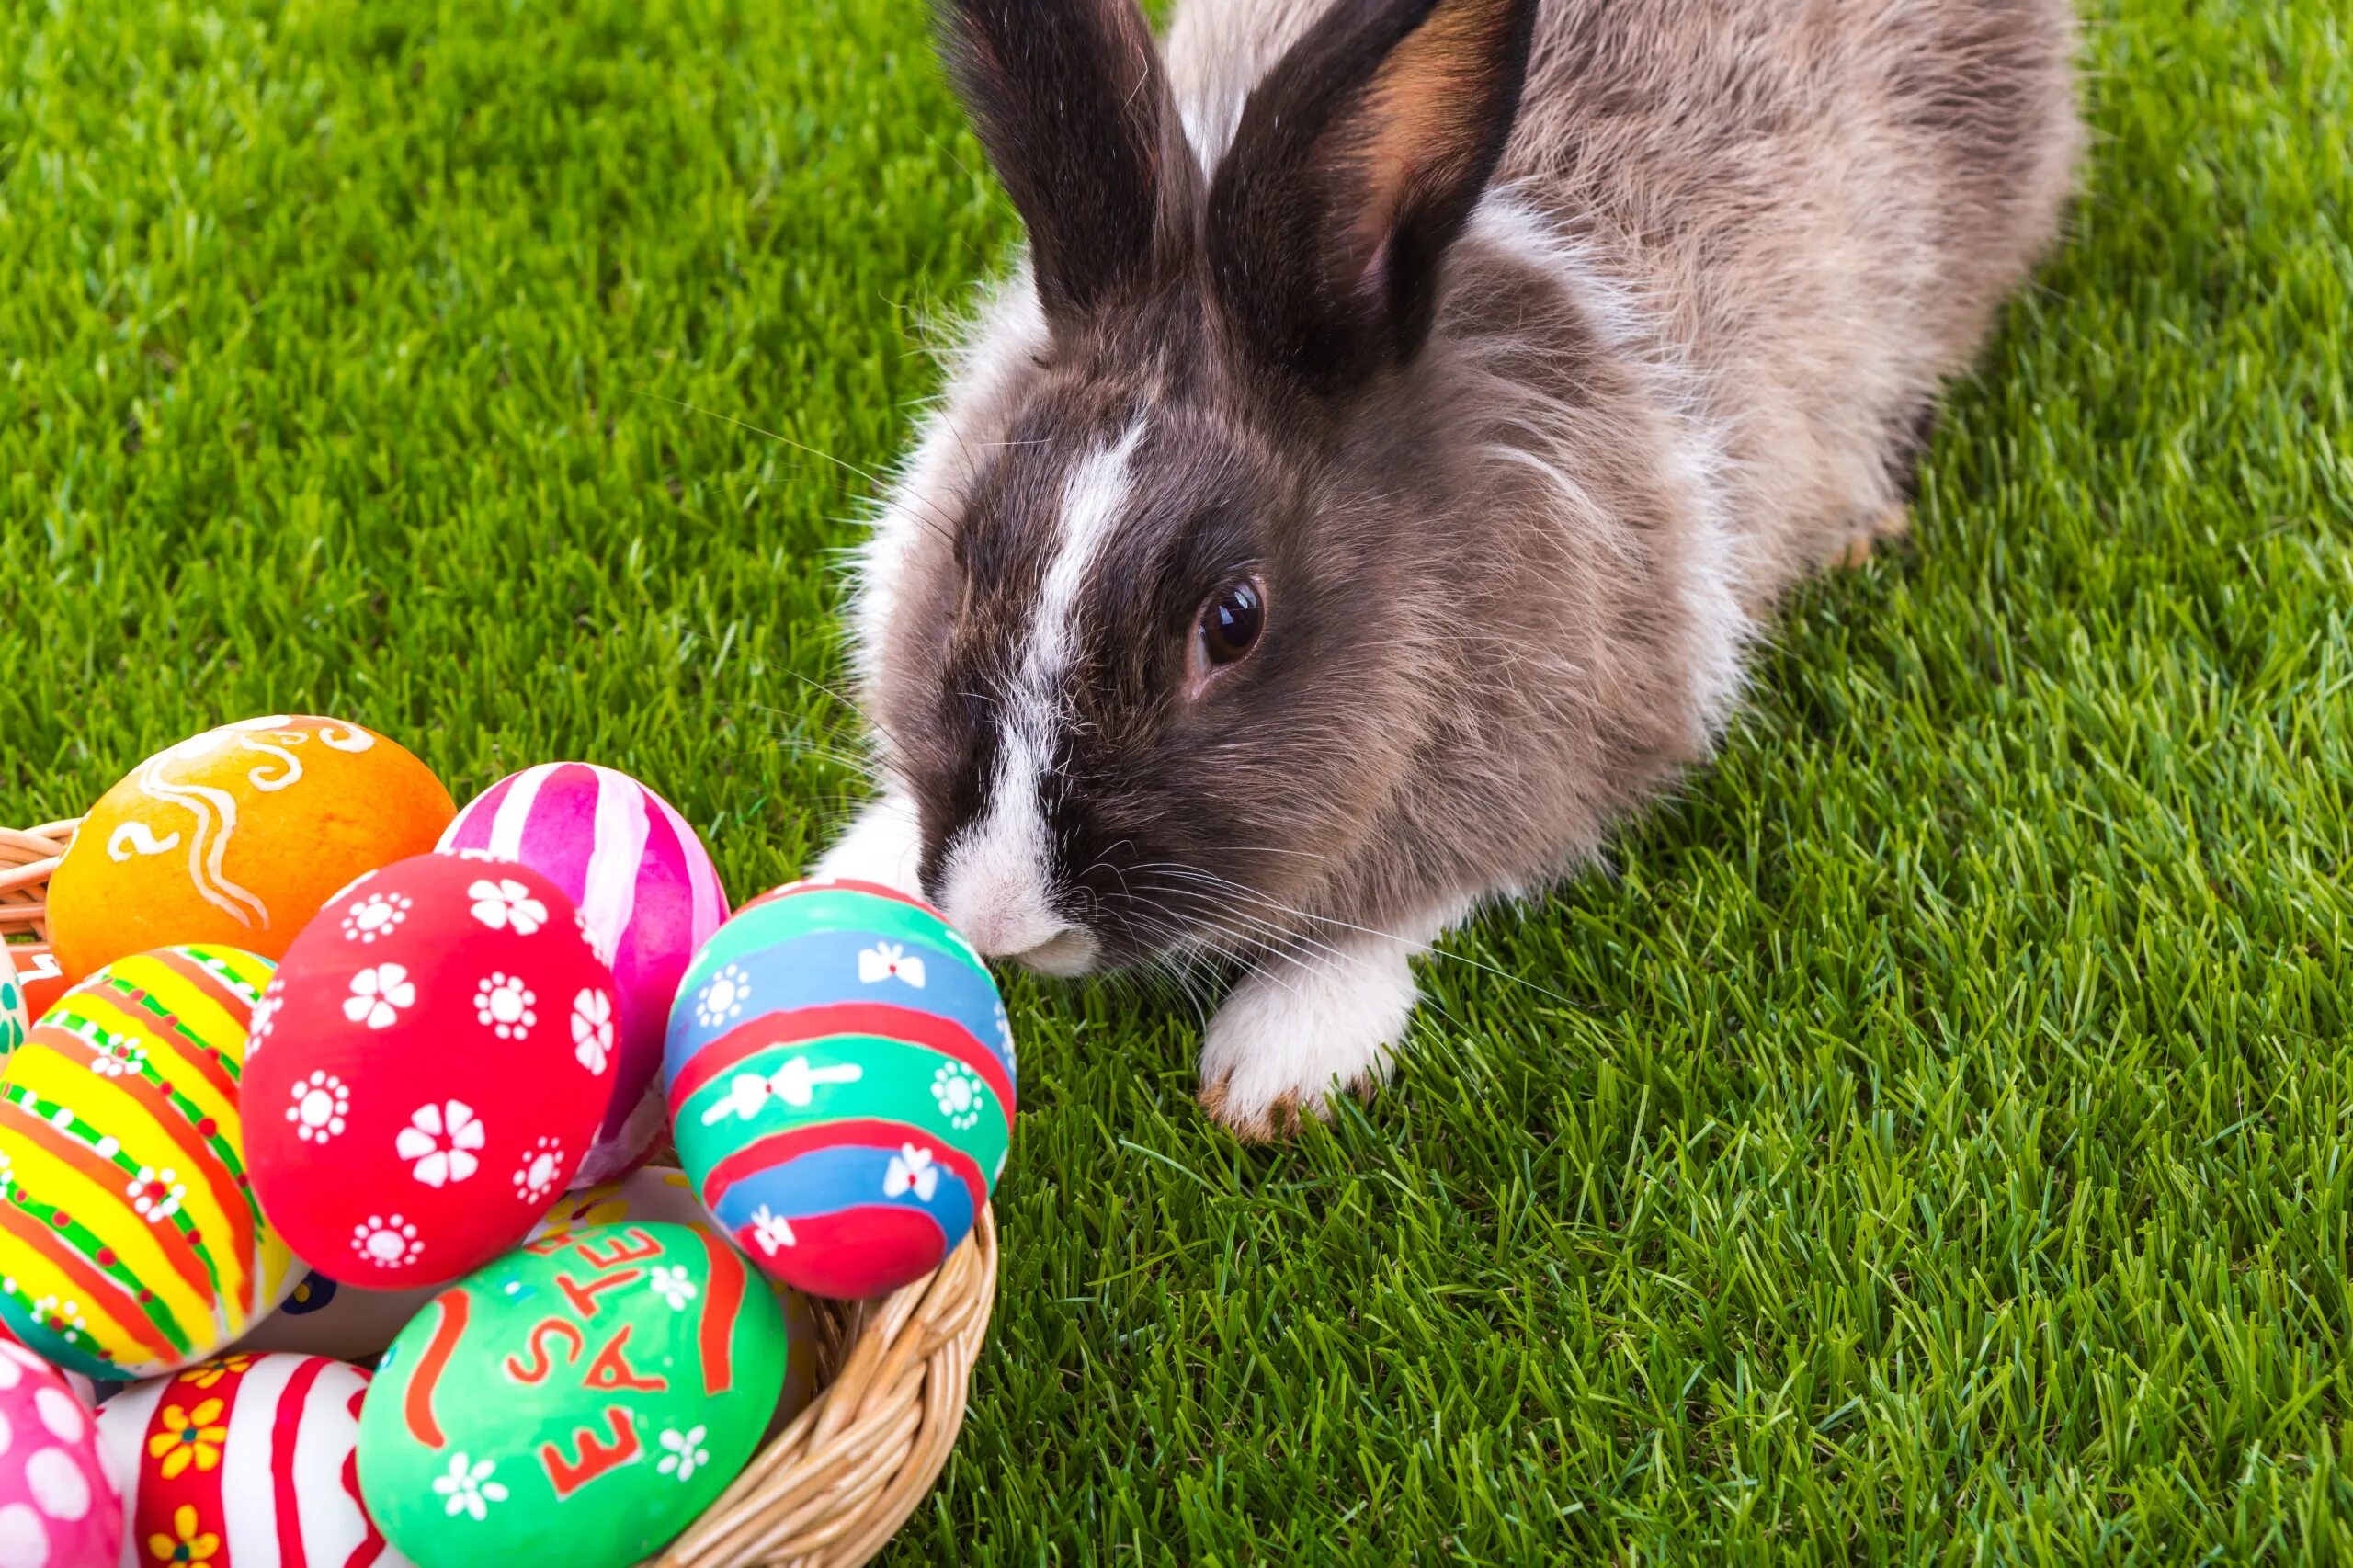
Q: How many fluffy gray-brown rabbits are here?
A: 1